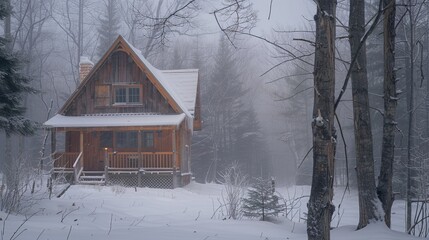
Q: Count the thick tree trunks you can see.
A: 3